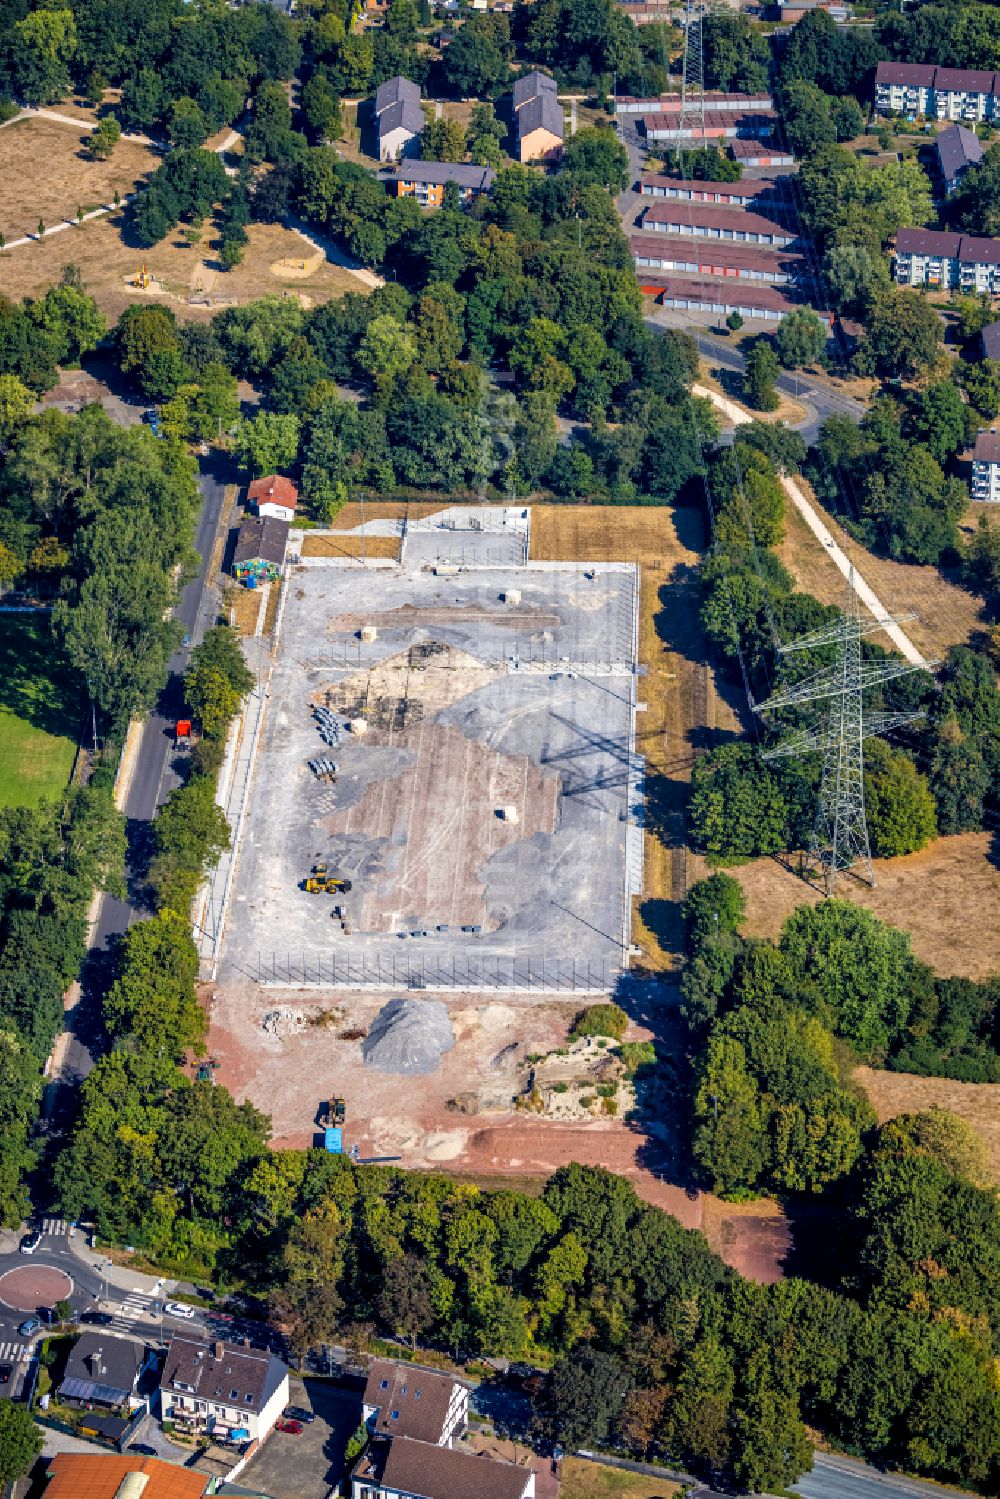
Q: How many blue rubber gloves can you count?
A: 0